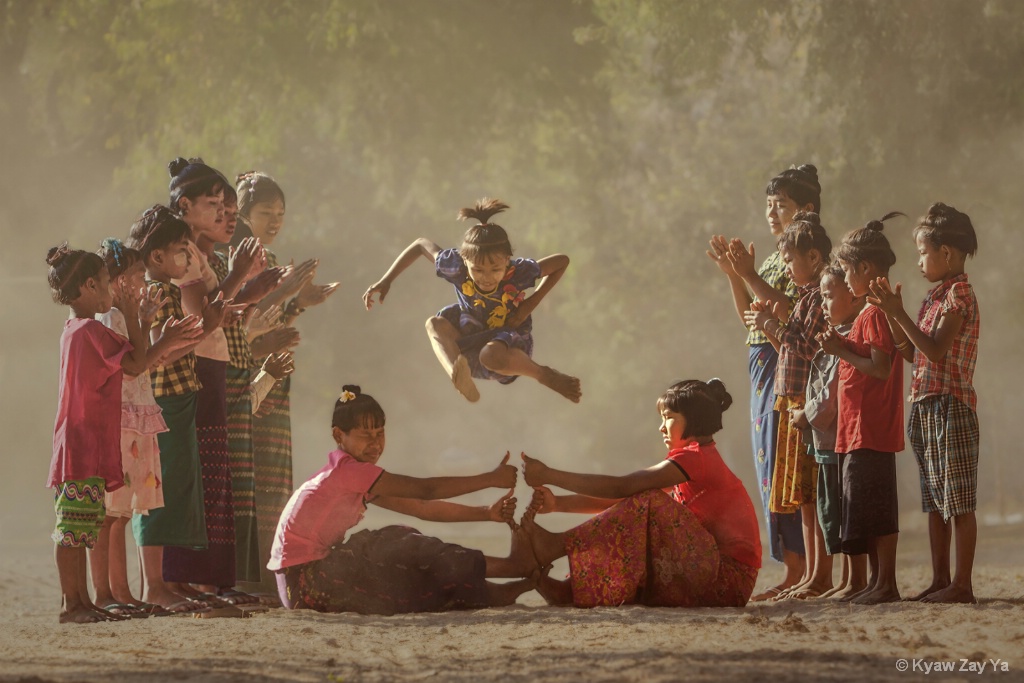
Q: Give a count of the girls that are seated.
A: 2